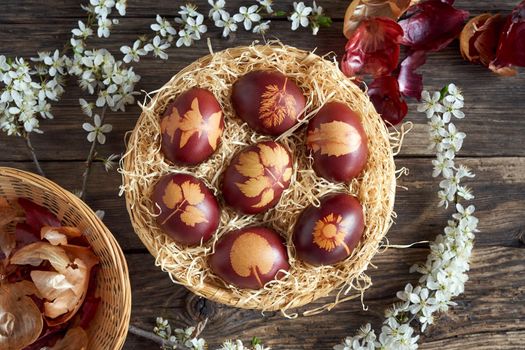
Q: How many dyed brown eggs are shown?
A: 7